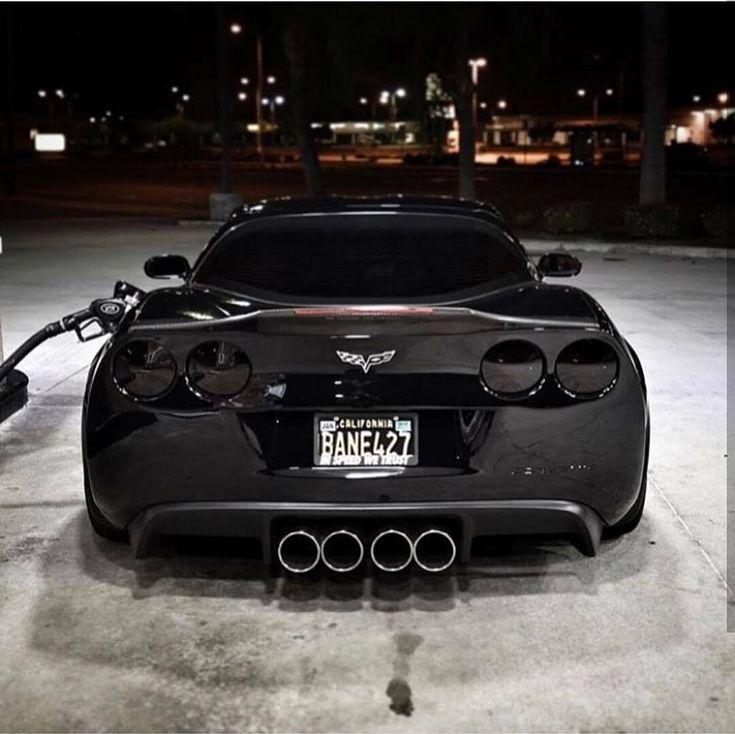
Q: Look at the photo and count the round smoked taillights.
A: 4